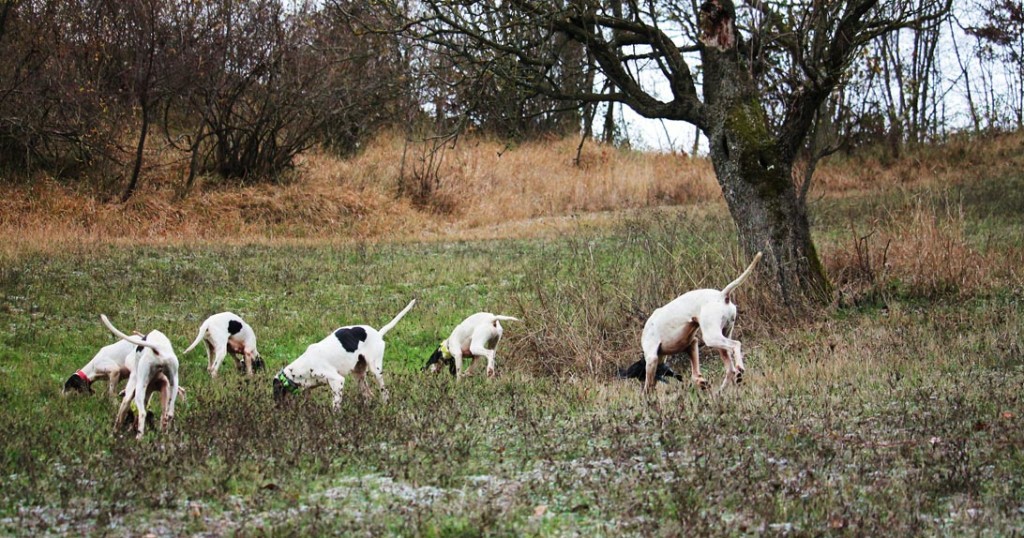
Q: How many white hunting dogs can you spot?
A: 6